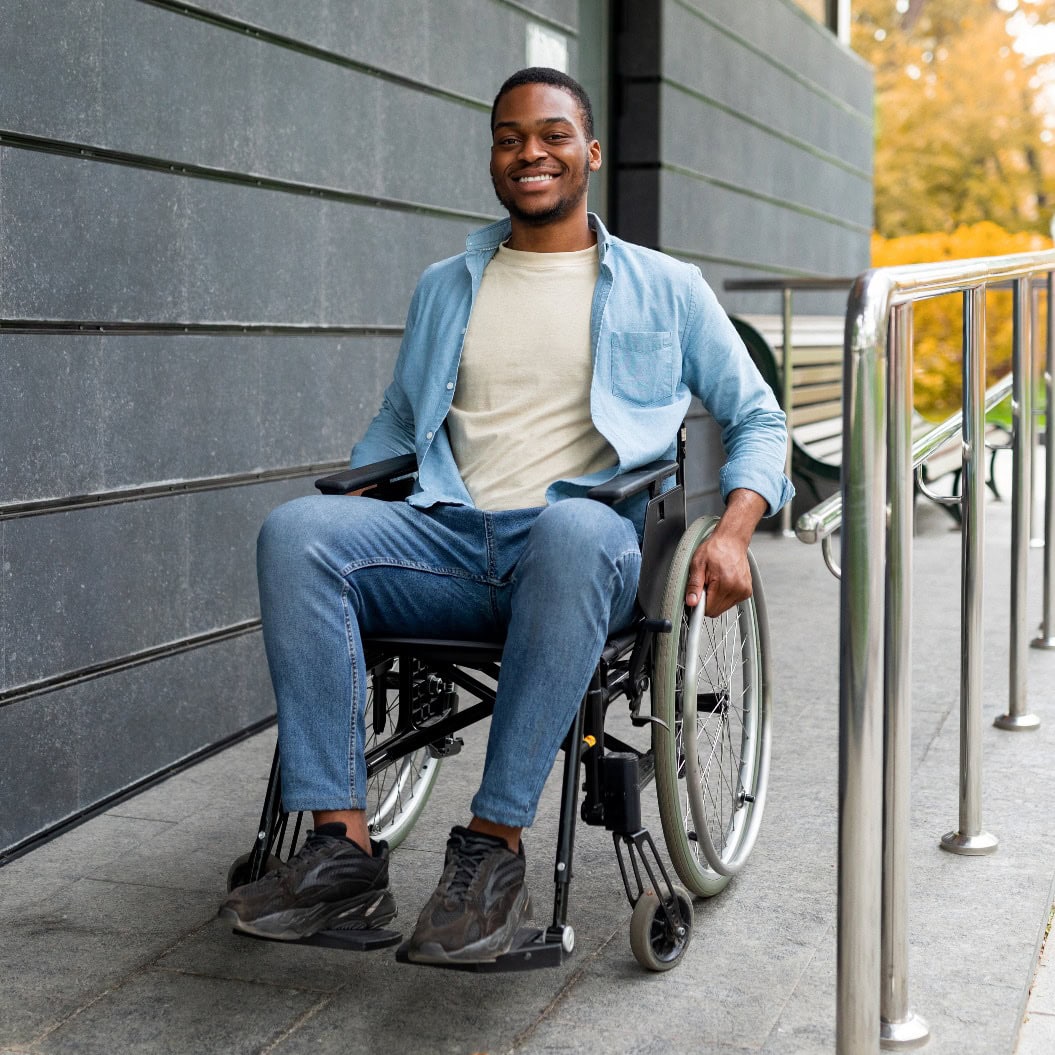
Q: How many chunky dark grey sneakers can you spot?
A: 2